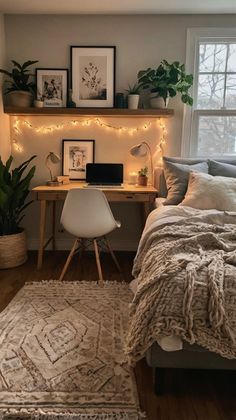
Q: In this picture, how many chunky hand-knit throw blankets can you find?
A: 1